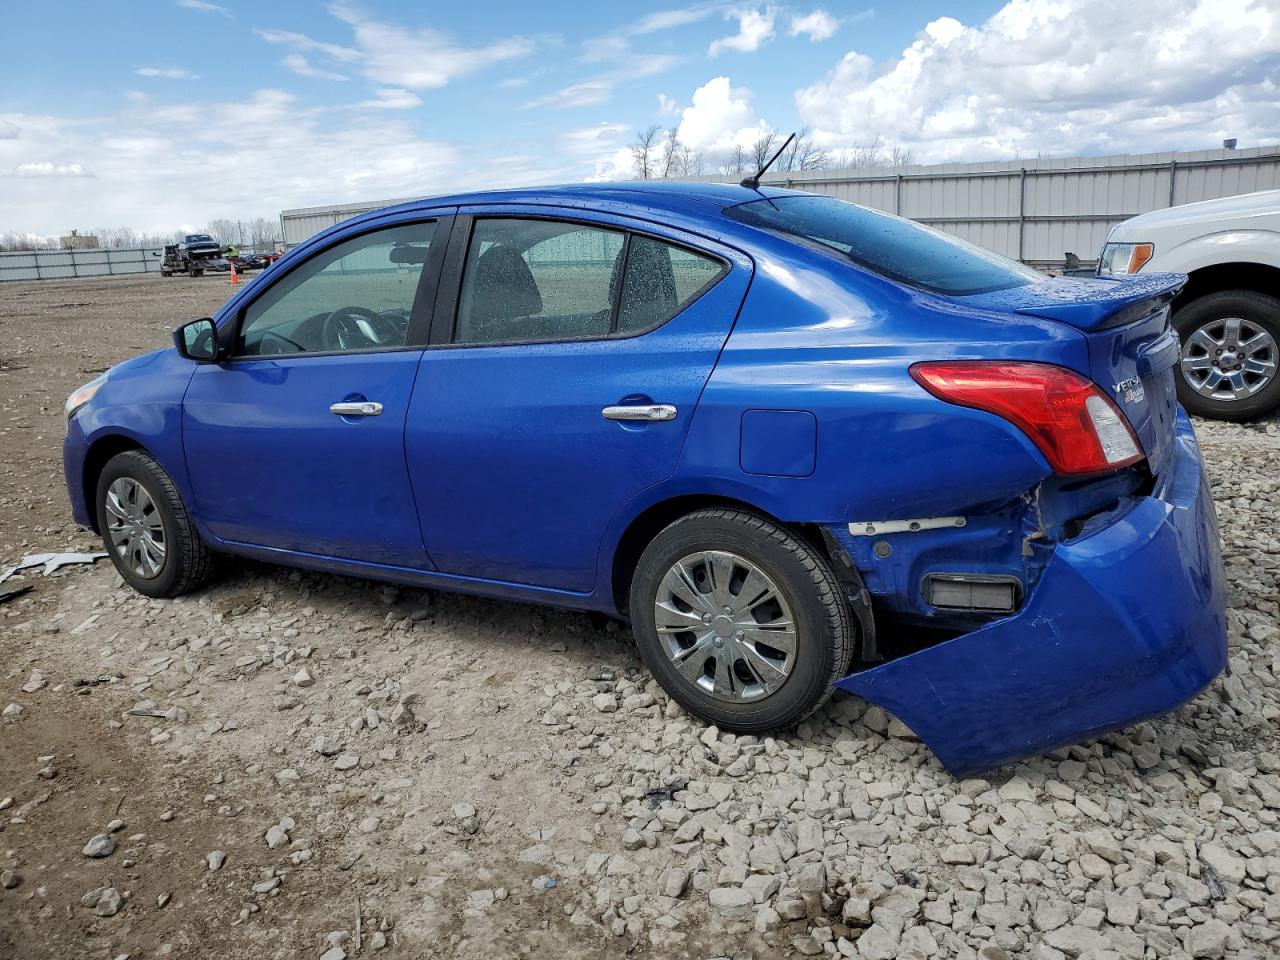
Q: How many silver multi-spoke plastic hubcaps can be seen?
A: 2